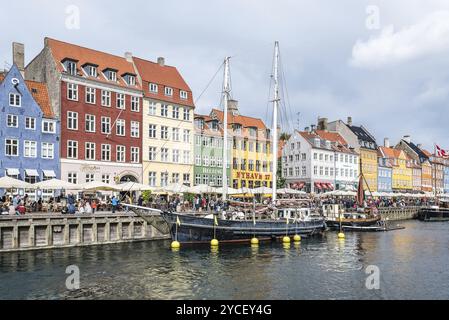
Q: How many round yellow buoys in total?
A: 6